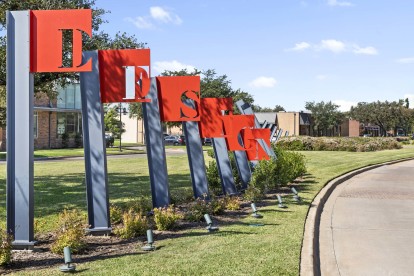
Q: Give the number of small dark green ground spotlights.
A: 6